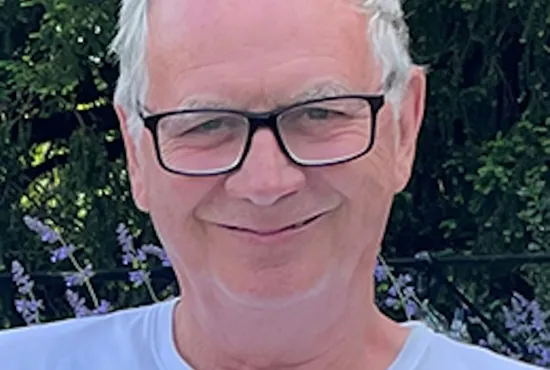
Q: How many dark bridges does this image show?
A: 1